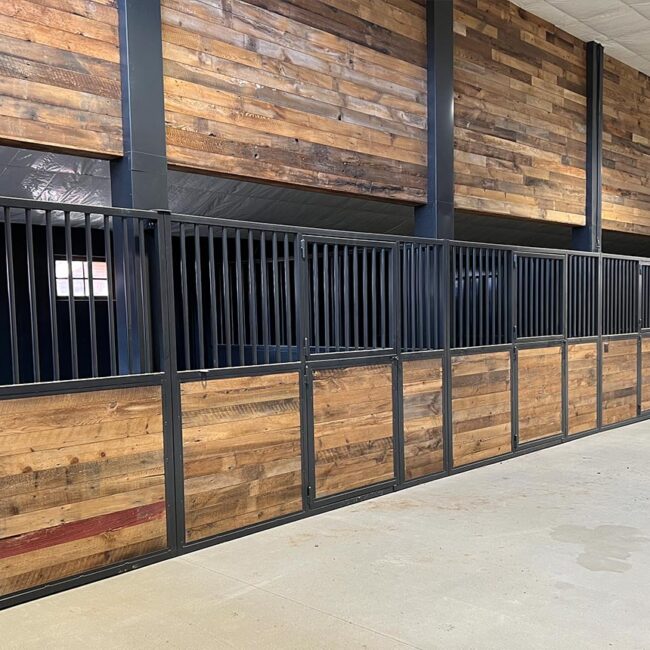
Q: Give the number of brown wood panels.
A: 13